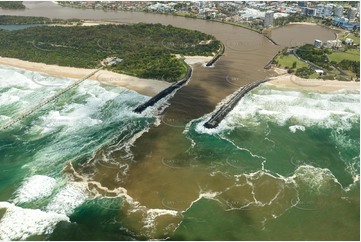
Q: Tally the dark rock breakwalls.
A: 2